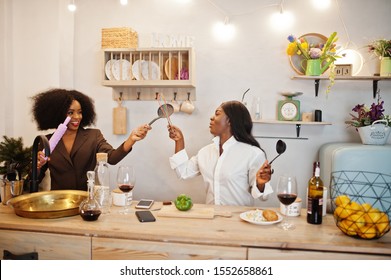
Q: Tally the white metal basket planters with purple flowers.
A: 1